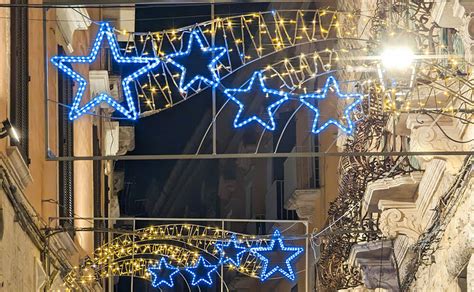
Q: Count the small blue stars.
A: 6